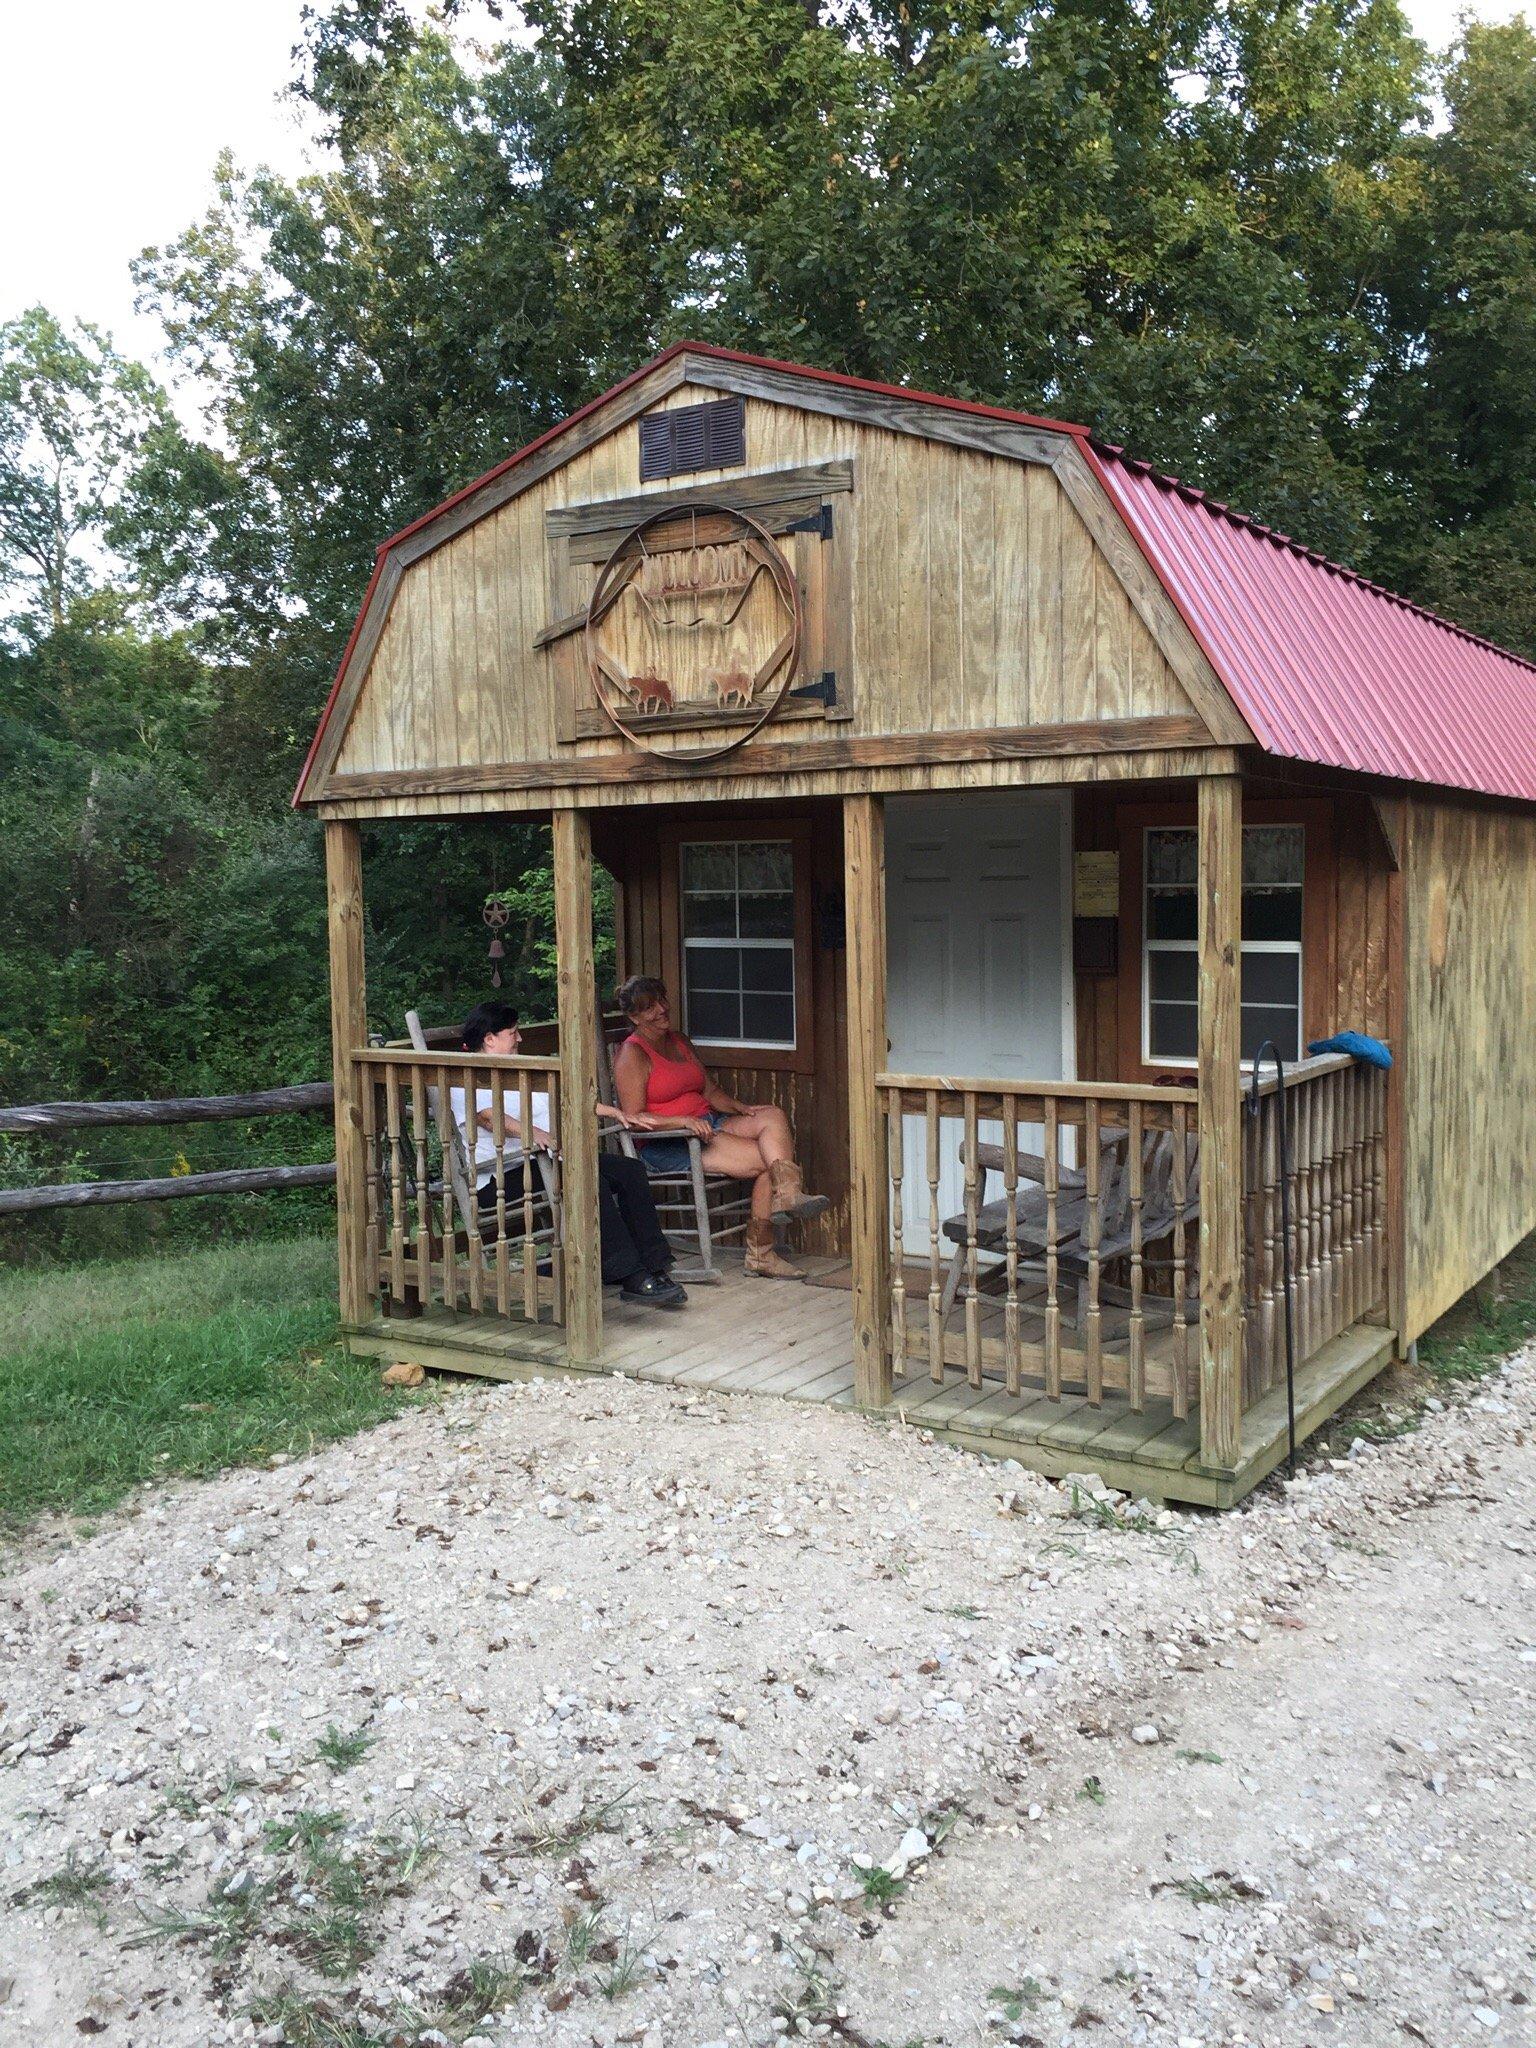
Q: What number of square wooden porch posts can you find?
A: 4